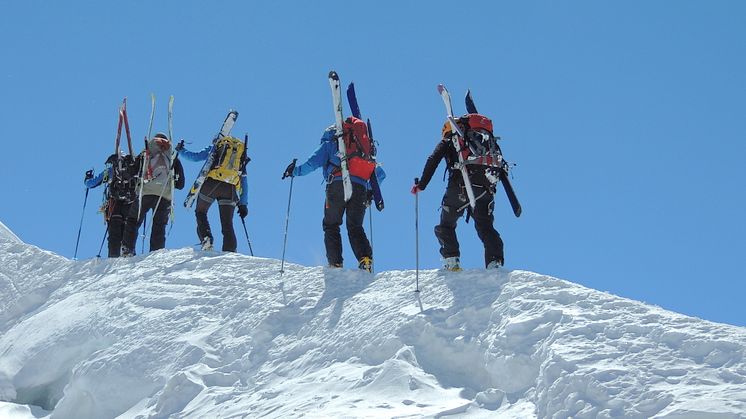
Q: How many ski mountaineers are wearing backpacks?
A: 5